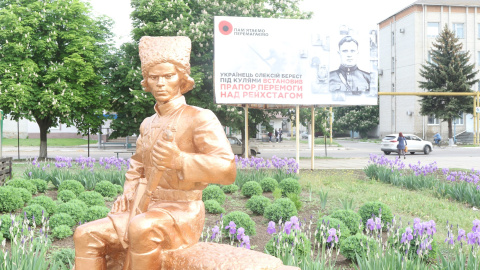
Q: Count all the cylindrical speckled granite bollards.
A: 0